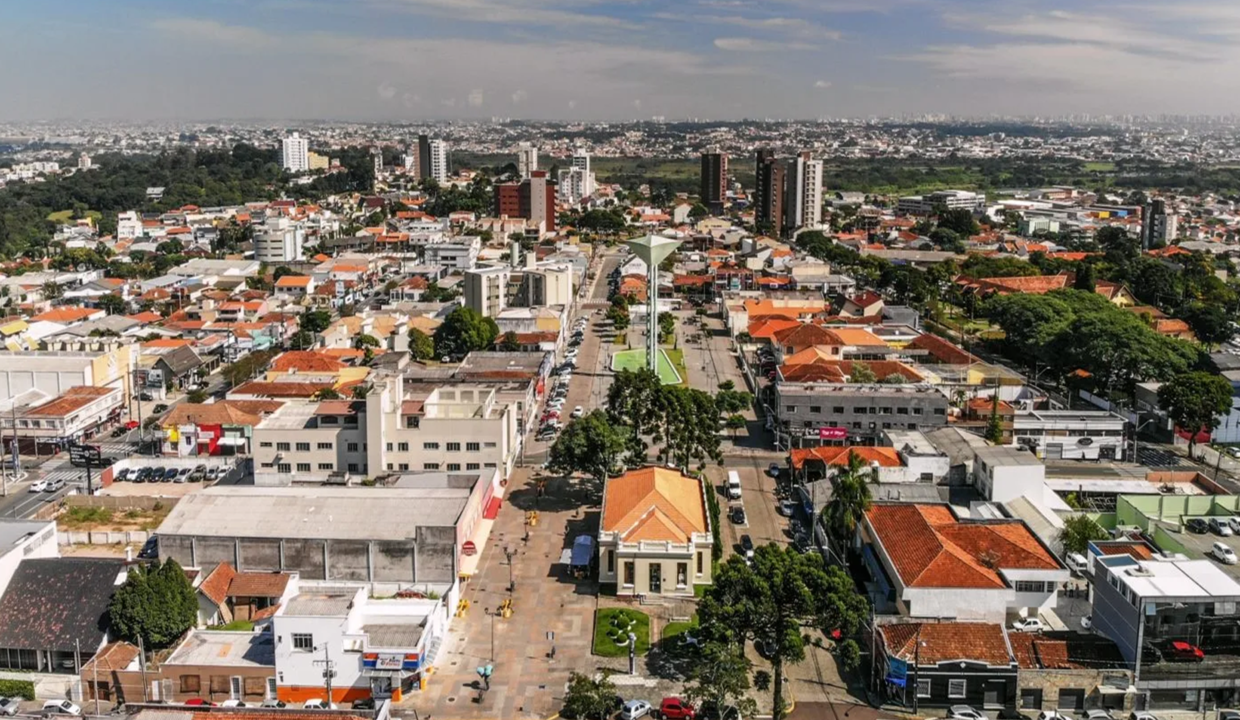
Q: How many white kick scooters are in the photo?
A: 0